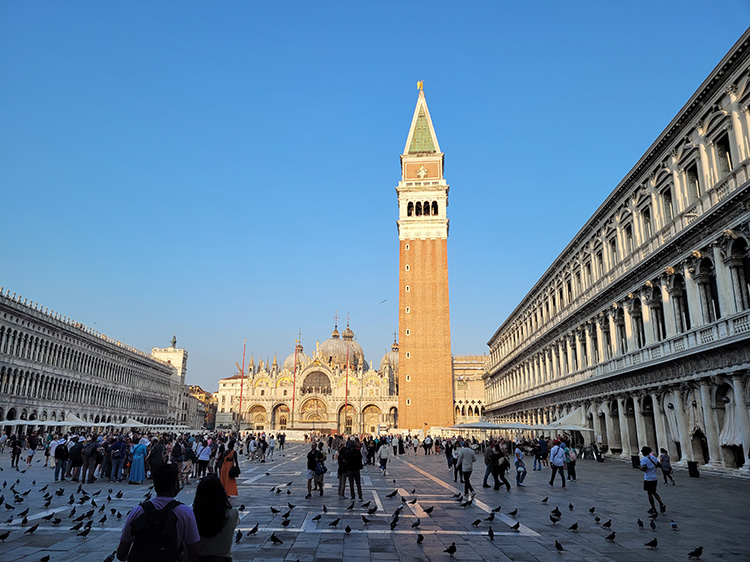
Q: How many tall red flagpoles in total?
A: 3